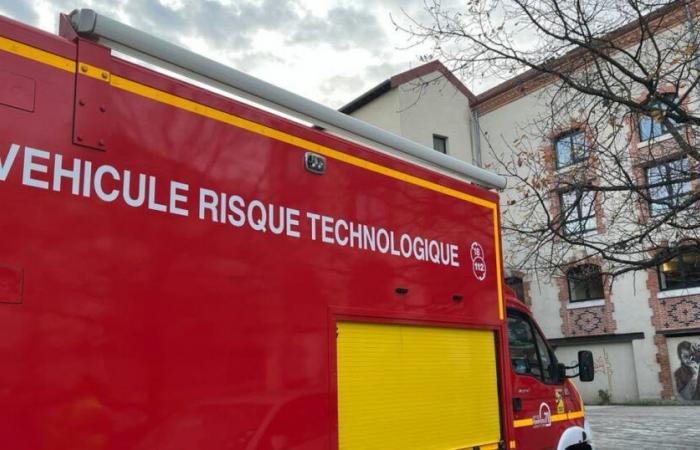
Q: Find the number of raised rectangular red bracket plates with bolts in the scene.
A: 1